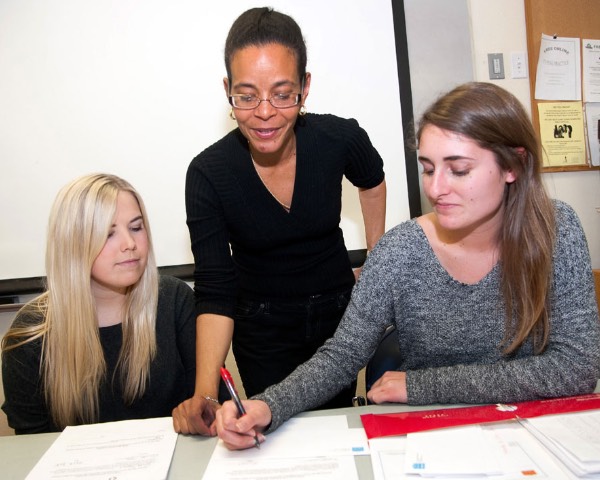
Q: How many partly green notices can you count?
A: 1